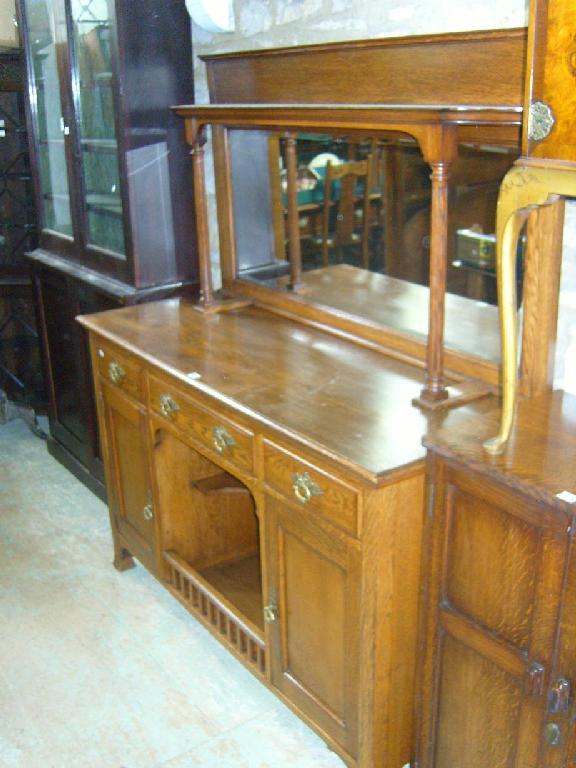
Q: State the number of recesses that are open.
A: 1